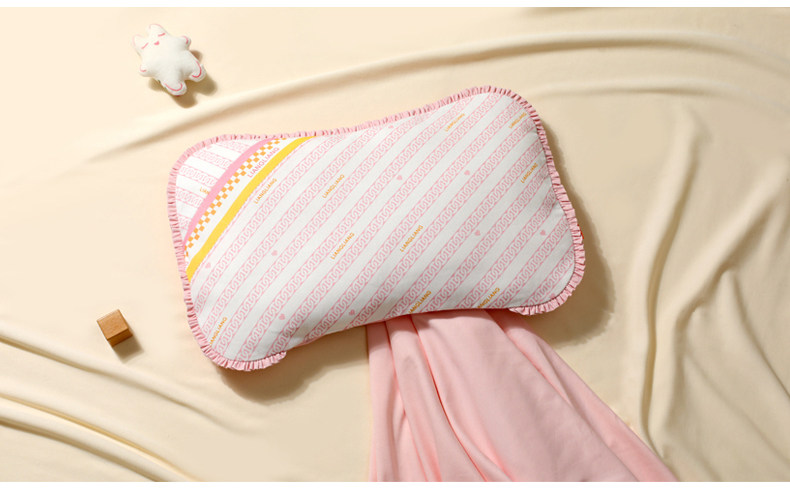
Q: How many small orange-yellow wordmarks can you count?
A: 11